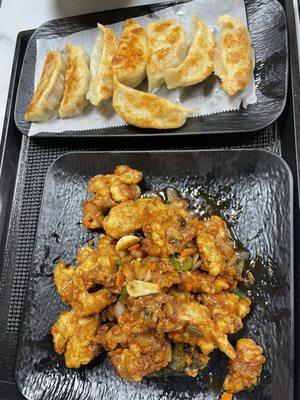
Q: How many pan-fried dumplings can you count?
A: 8